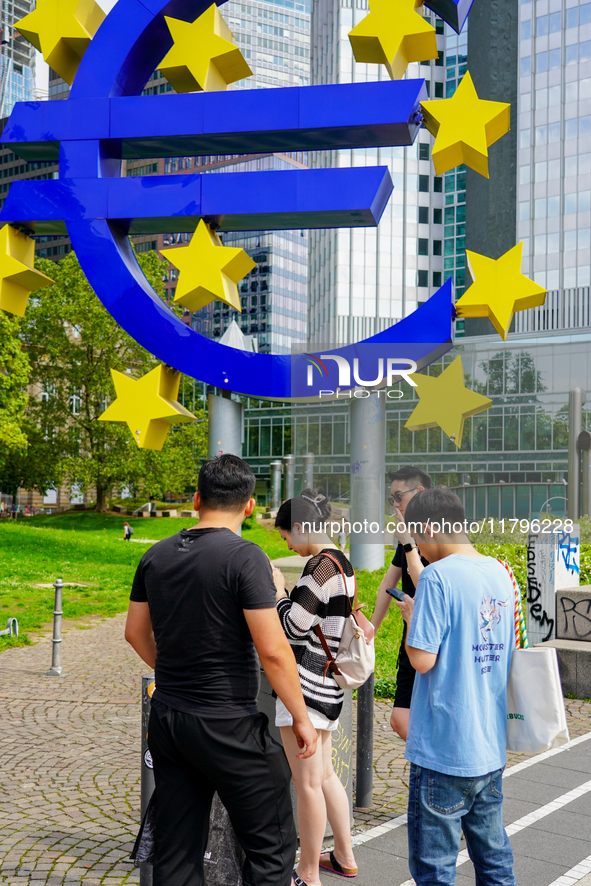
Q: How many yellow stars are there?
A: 9